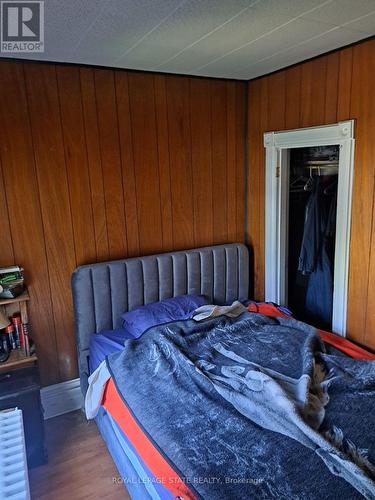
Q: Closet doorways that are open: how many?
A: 1